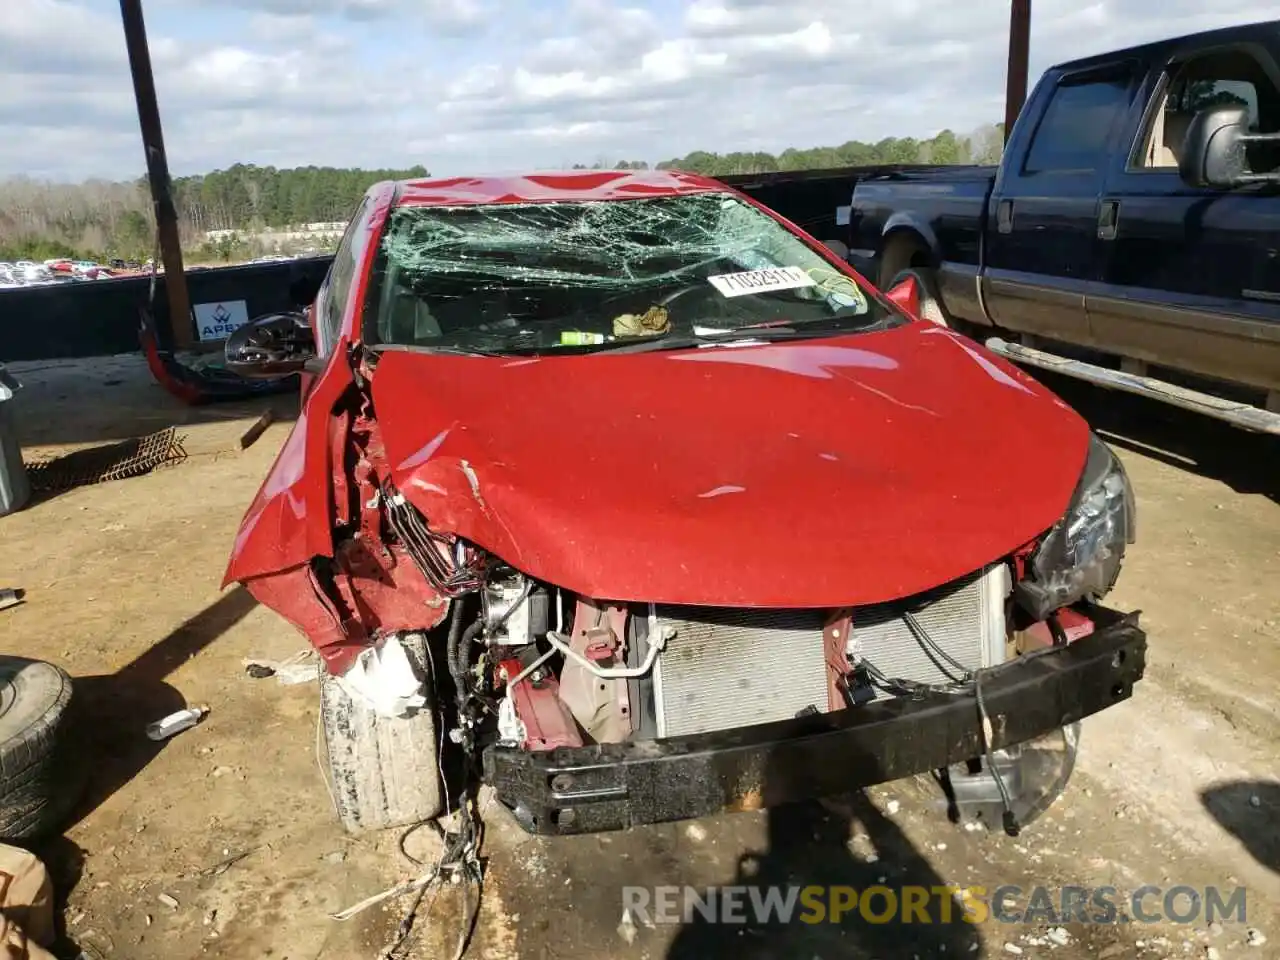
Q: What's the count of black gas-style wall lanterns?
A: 0